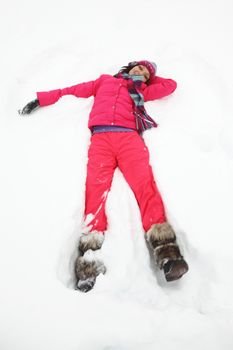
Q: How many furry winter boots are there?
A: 2